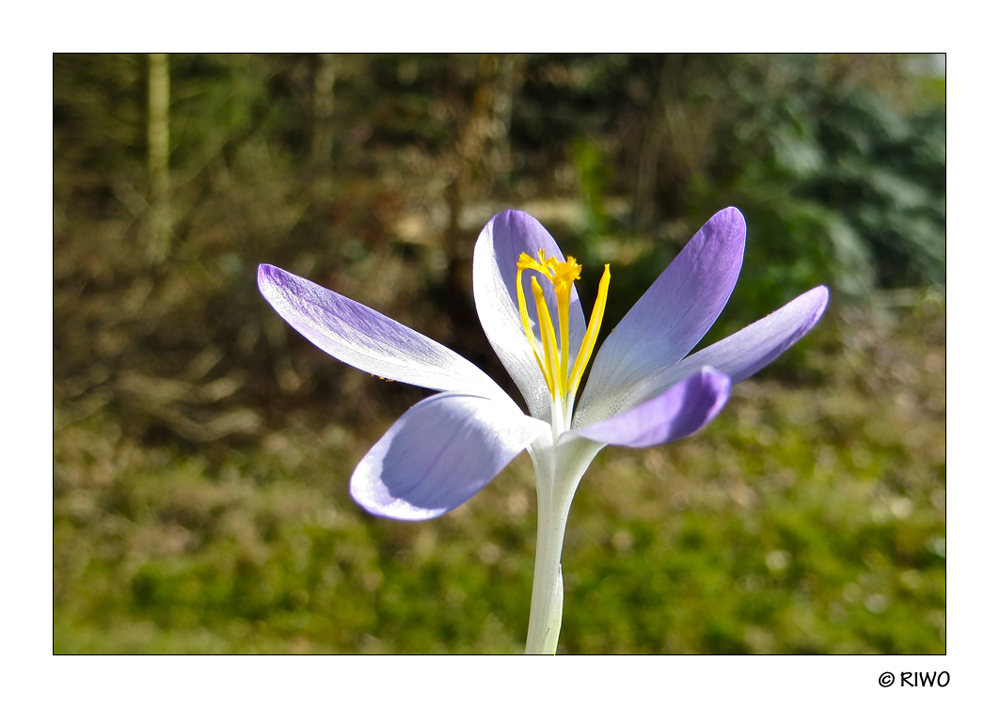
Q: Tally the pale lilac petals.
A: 6